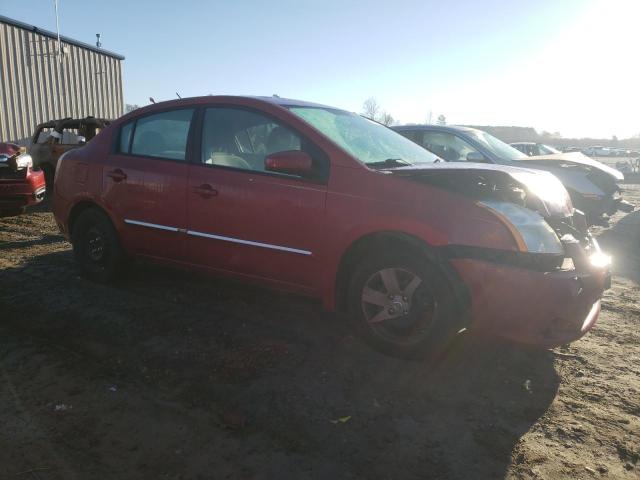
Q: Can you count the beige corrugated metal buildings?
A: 1